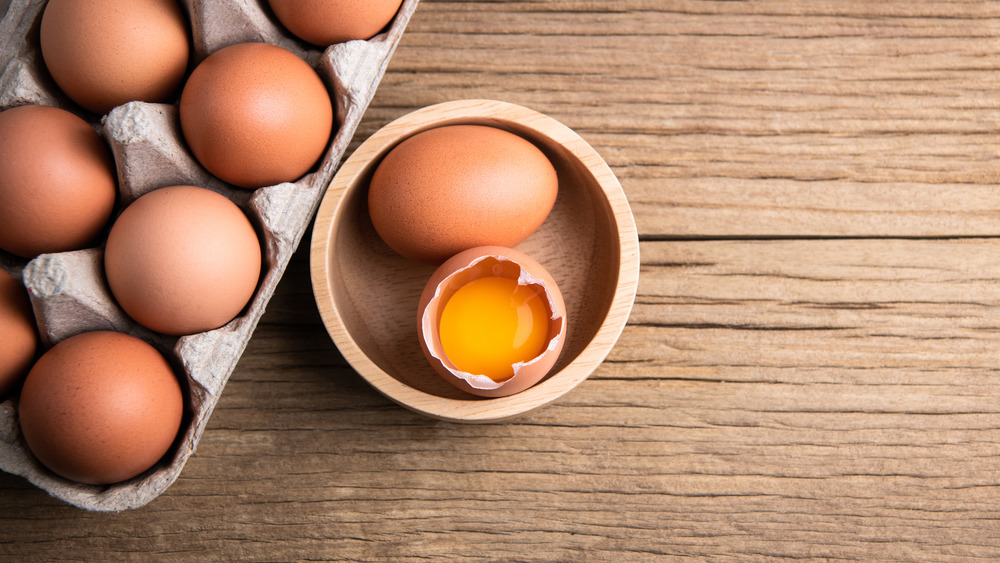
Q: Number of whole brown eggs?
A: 8